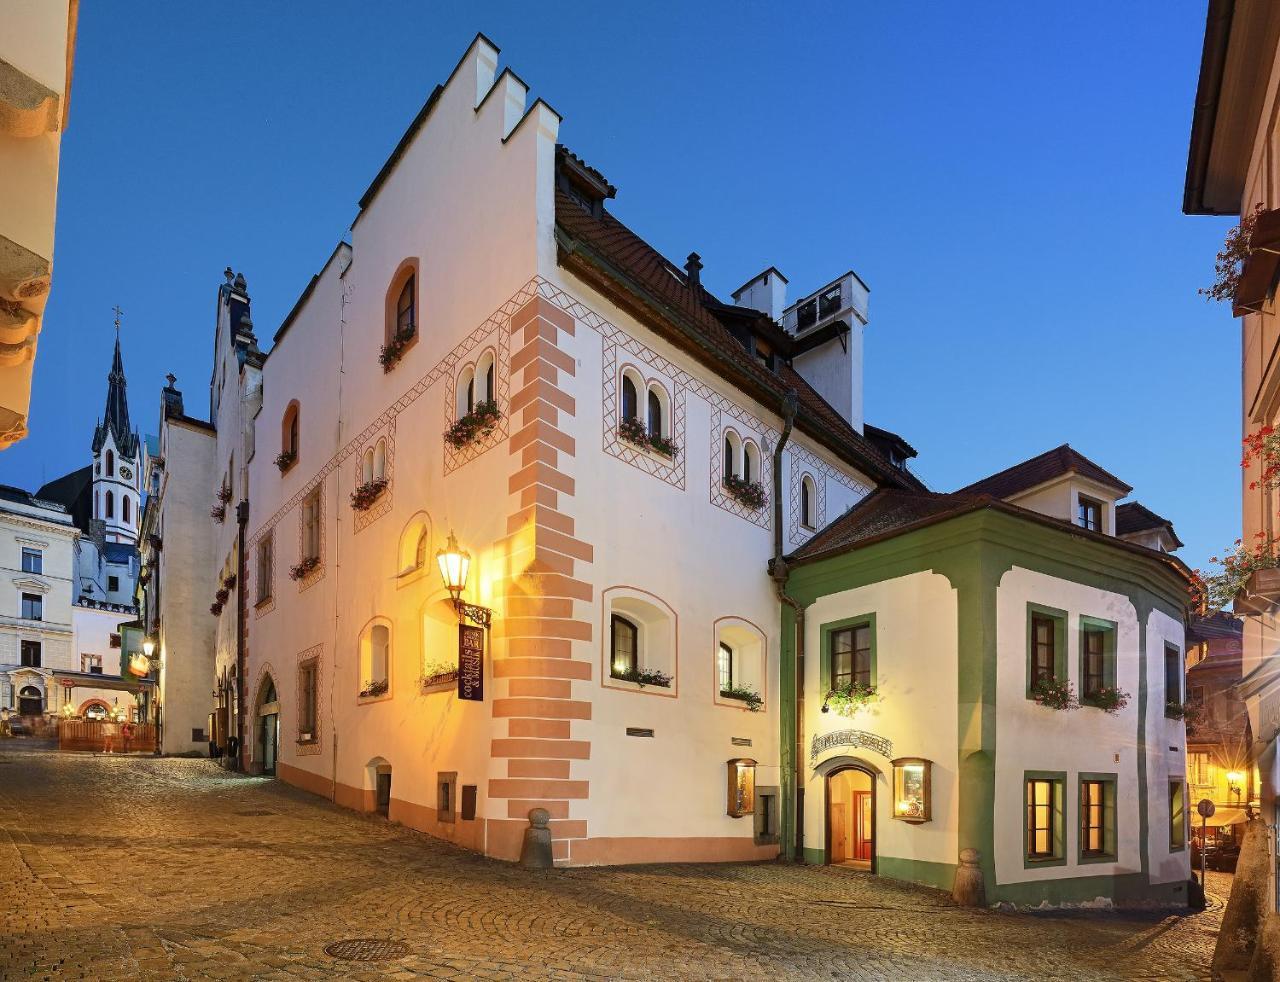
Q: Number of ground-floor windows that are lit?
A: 2